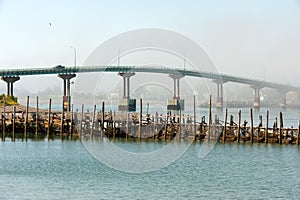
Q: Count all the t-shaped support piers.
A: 7